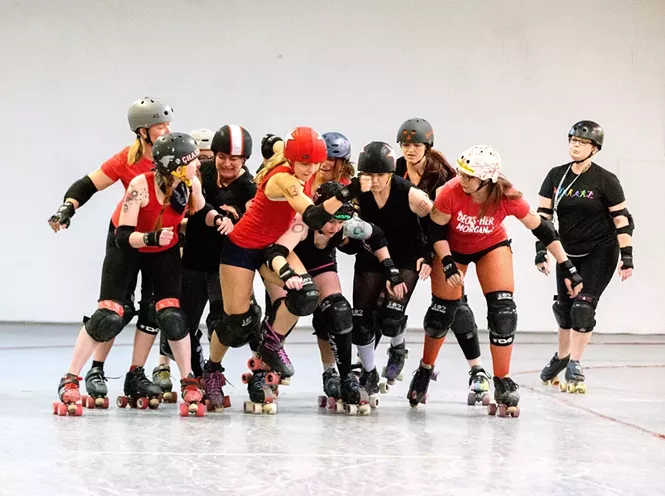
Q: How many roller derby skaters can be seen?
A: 11